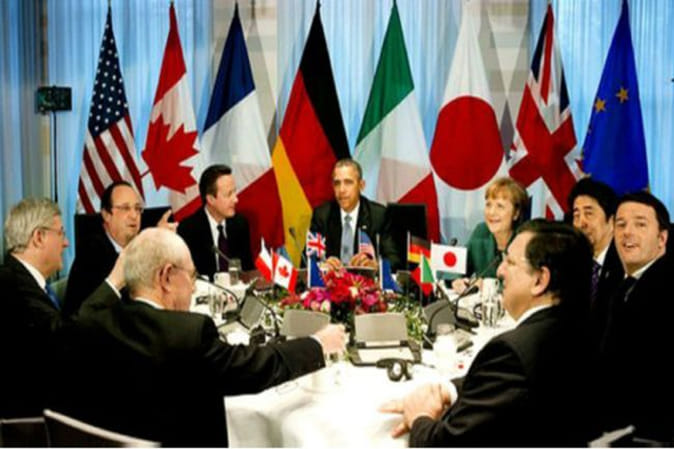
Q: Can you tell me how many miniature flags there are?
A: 9